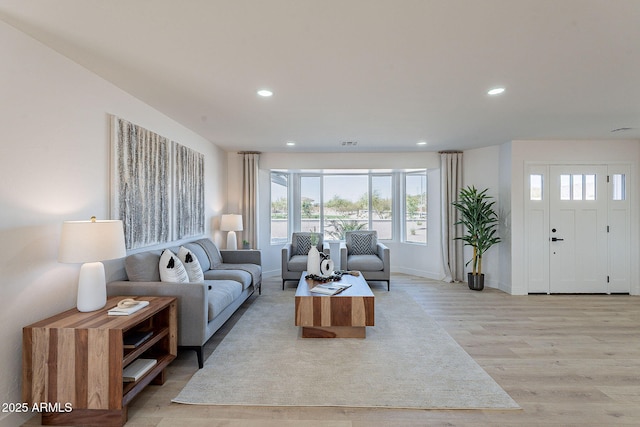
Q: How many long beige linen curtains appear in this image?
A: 2